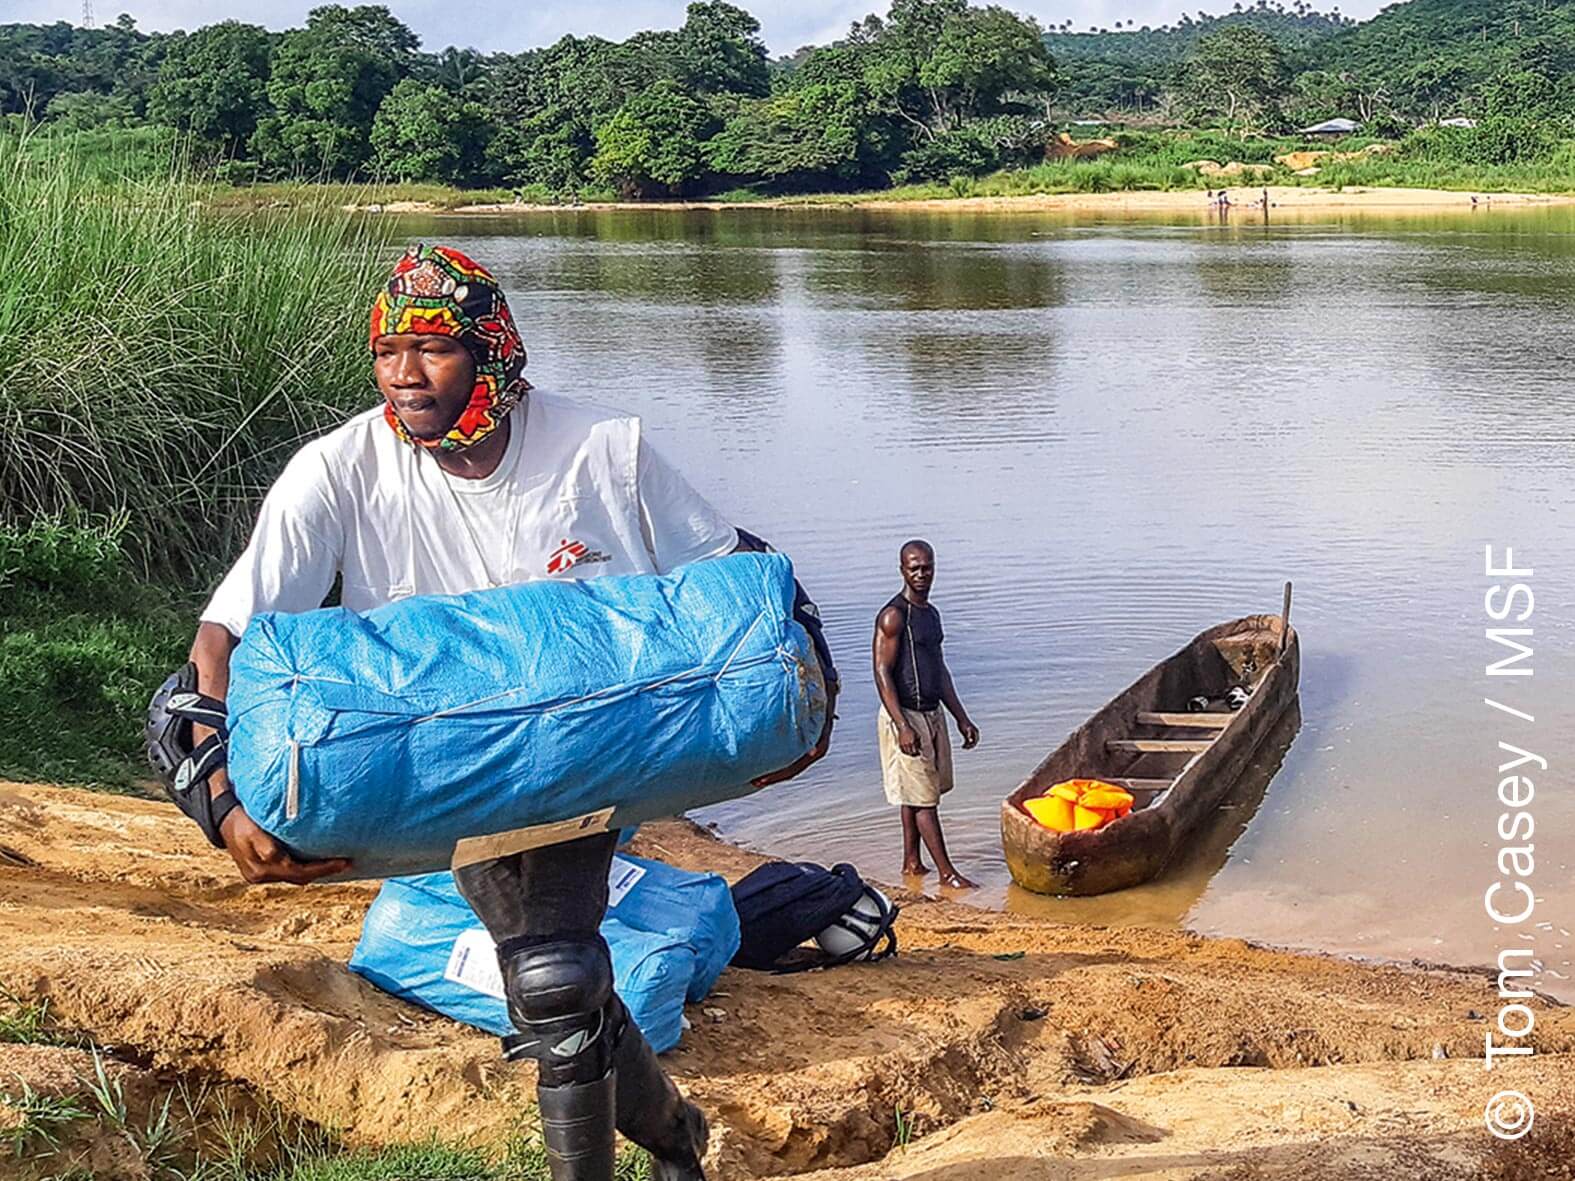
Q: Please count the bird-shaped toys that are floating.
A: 0